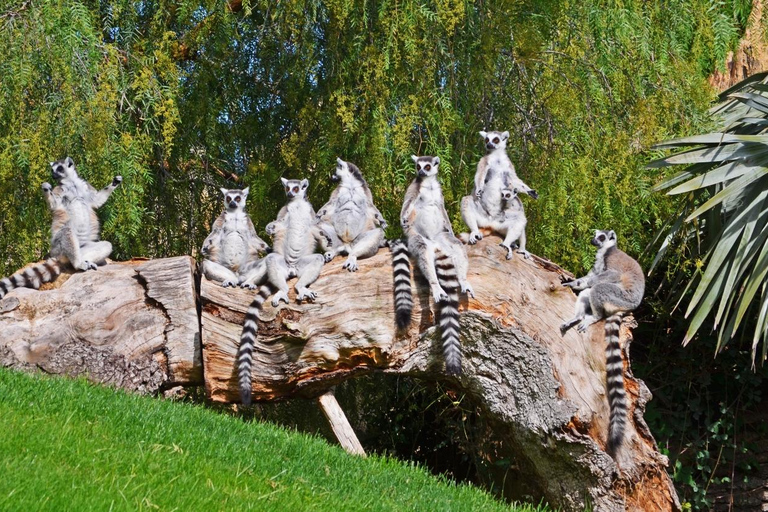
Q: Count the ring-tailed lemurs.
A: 8